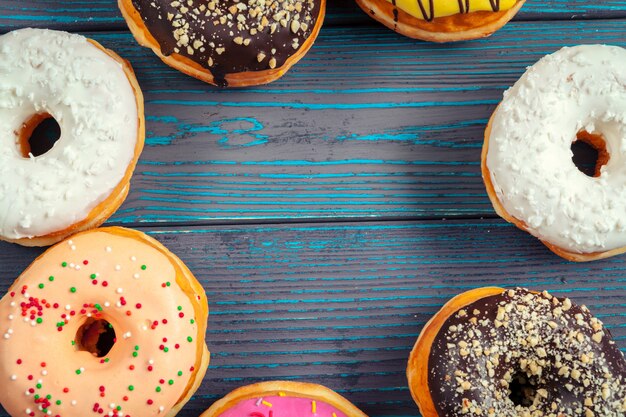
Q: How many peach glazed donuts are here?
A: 1